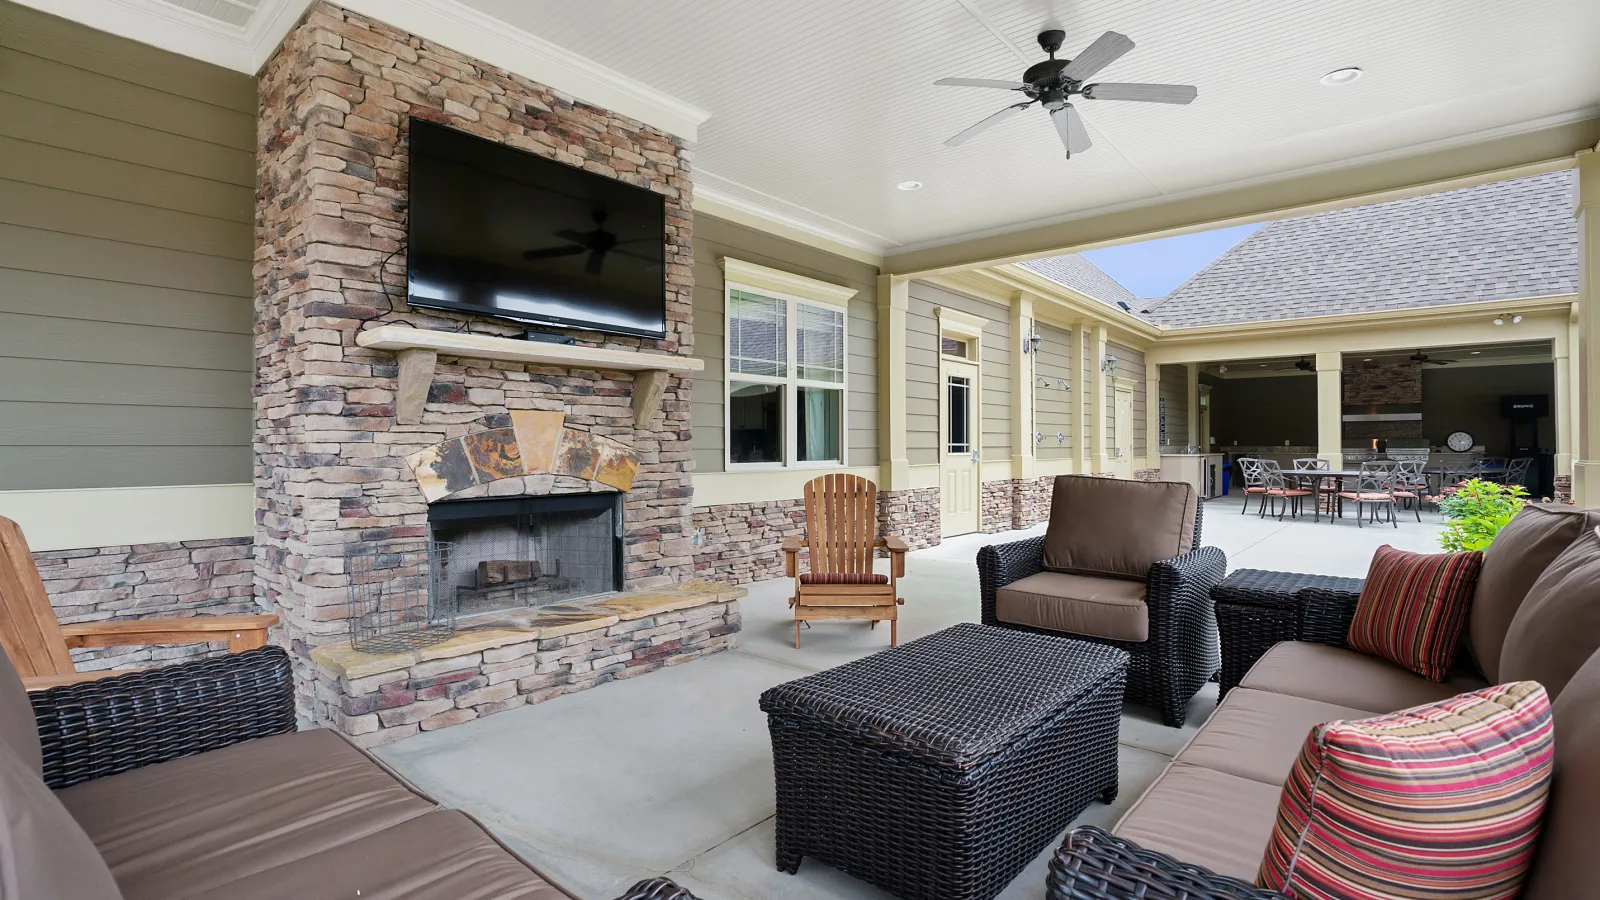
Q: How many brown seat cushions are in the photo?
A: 6